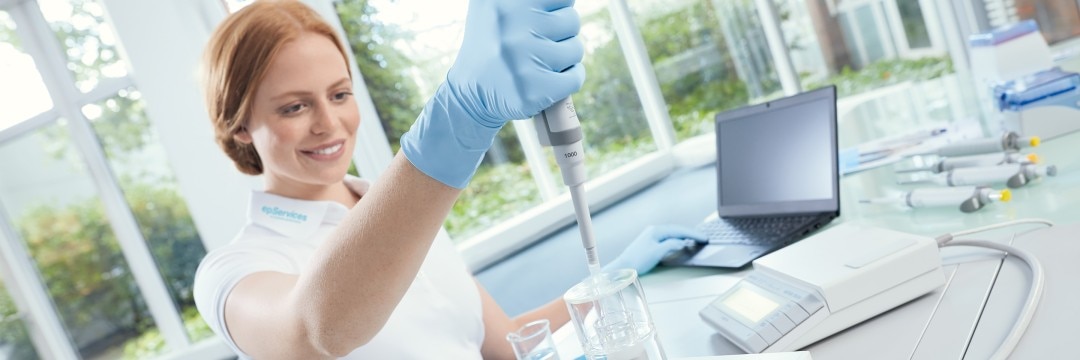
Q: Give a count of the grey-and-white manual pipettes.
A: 5